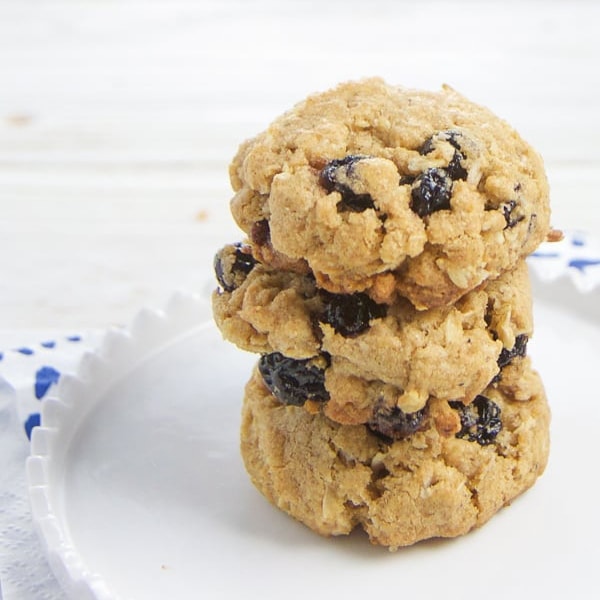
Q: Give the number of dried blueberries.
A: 11